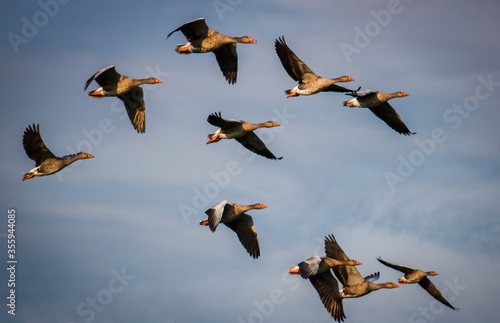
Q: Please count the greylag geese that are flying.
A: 10